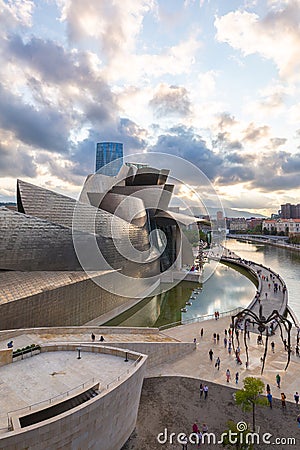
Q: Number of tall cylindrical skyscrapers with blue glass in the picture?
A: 1